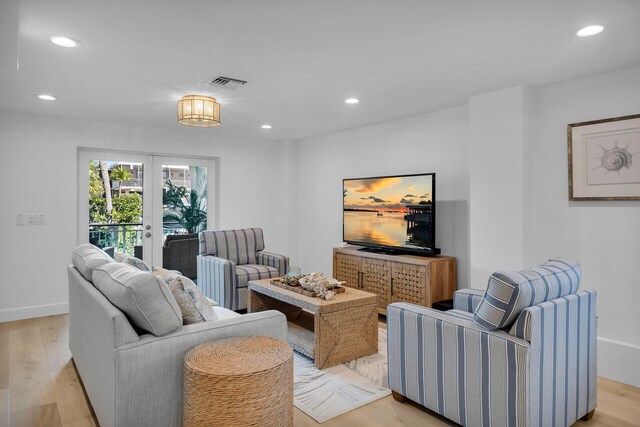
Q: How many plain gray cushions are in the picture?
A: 2